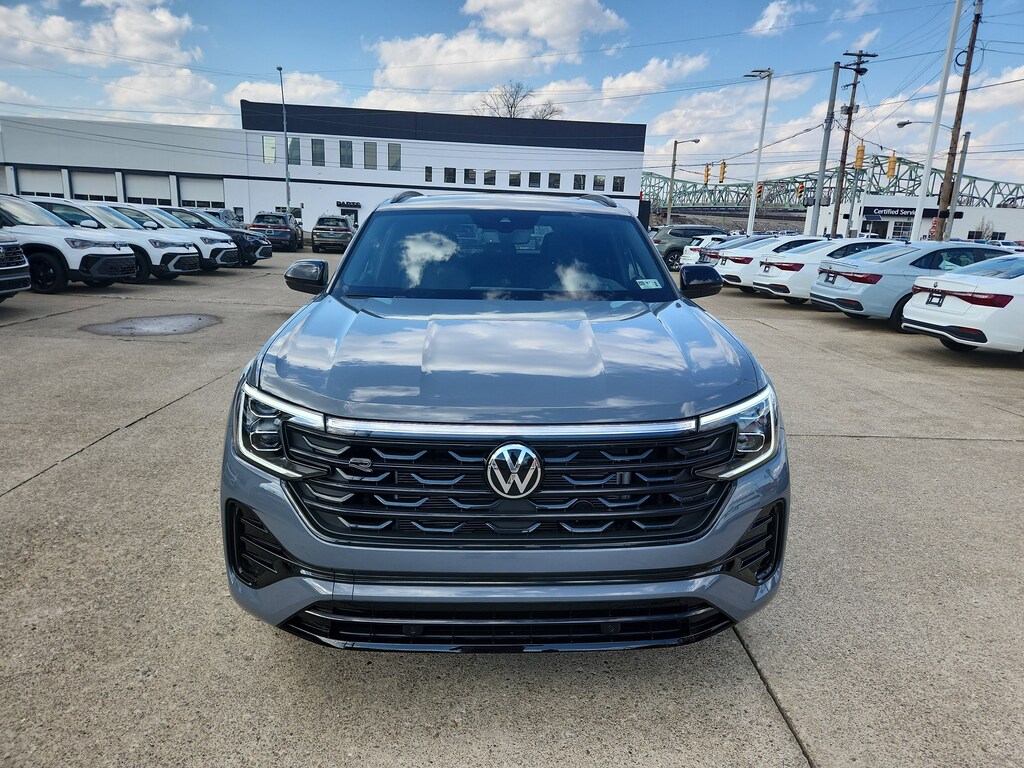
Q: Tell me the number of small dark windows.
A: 10